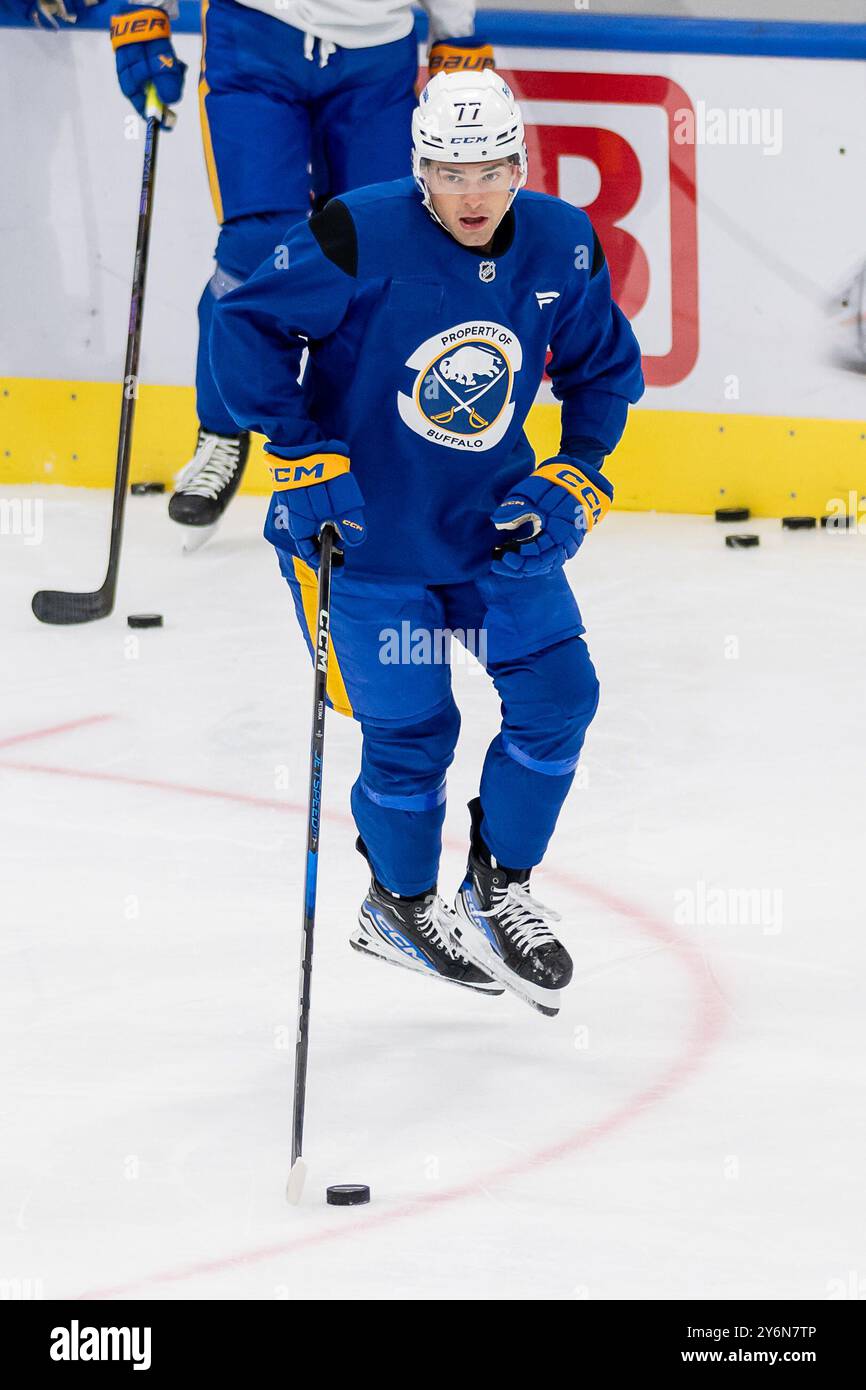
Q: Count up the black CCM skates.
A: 2